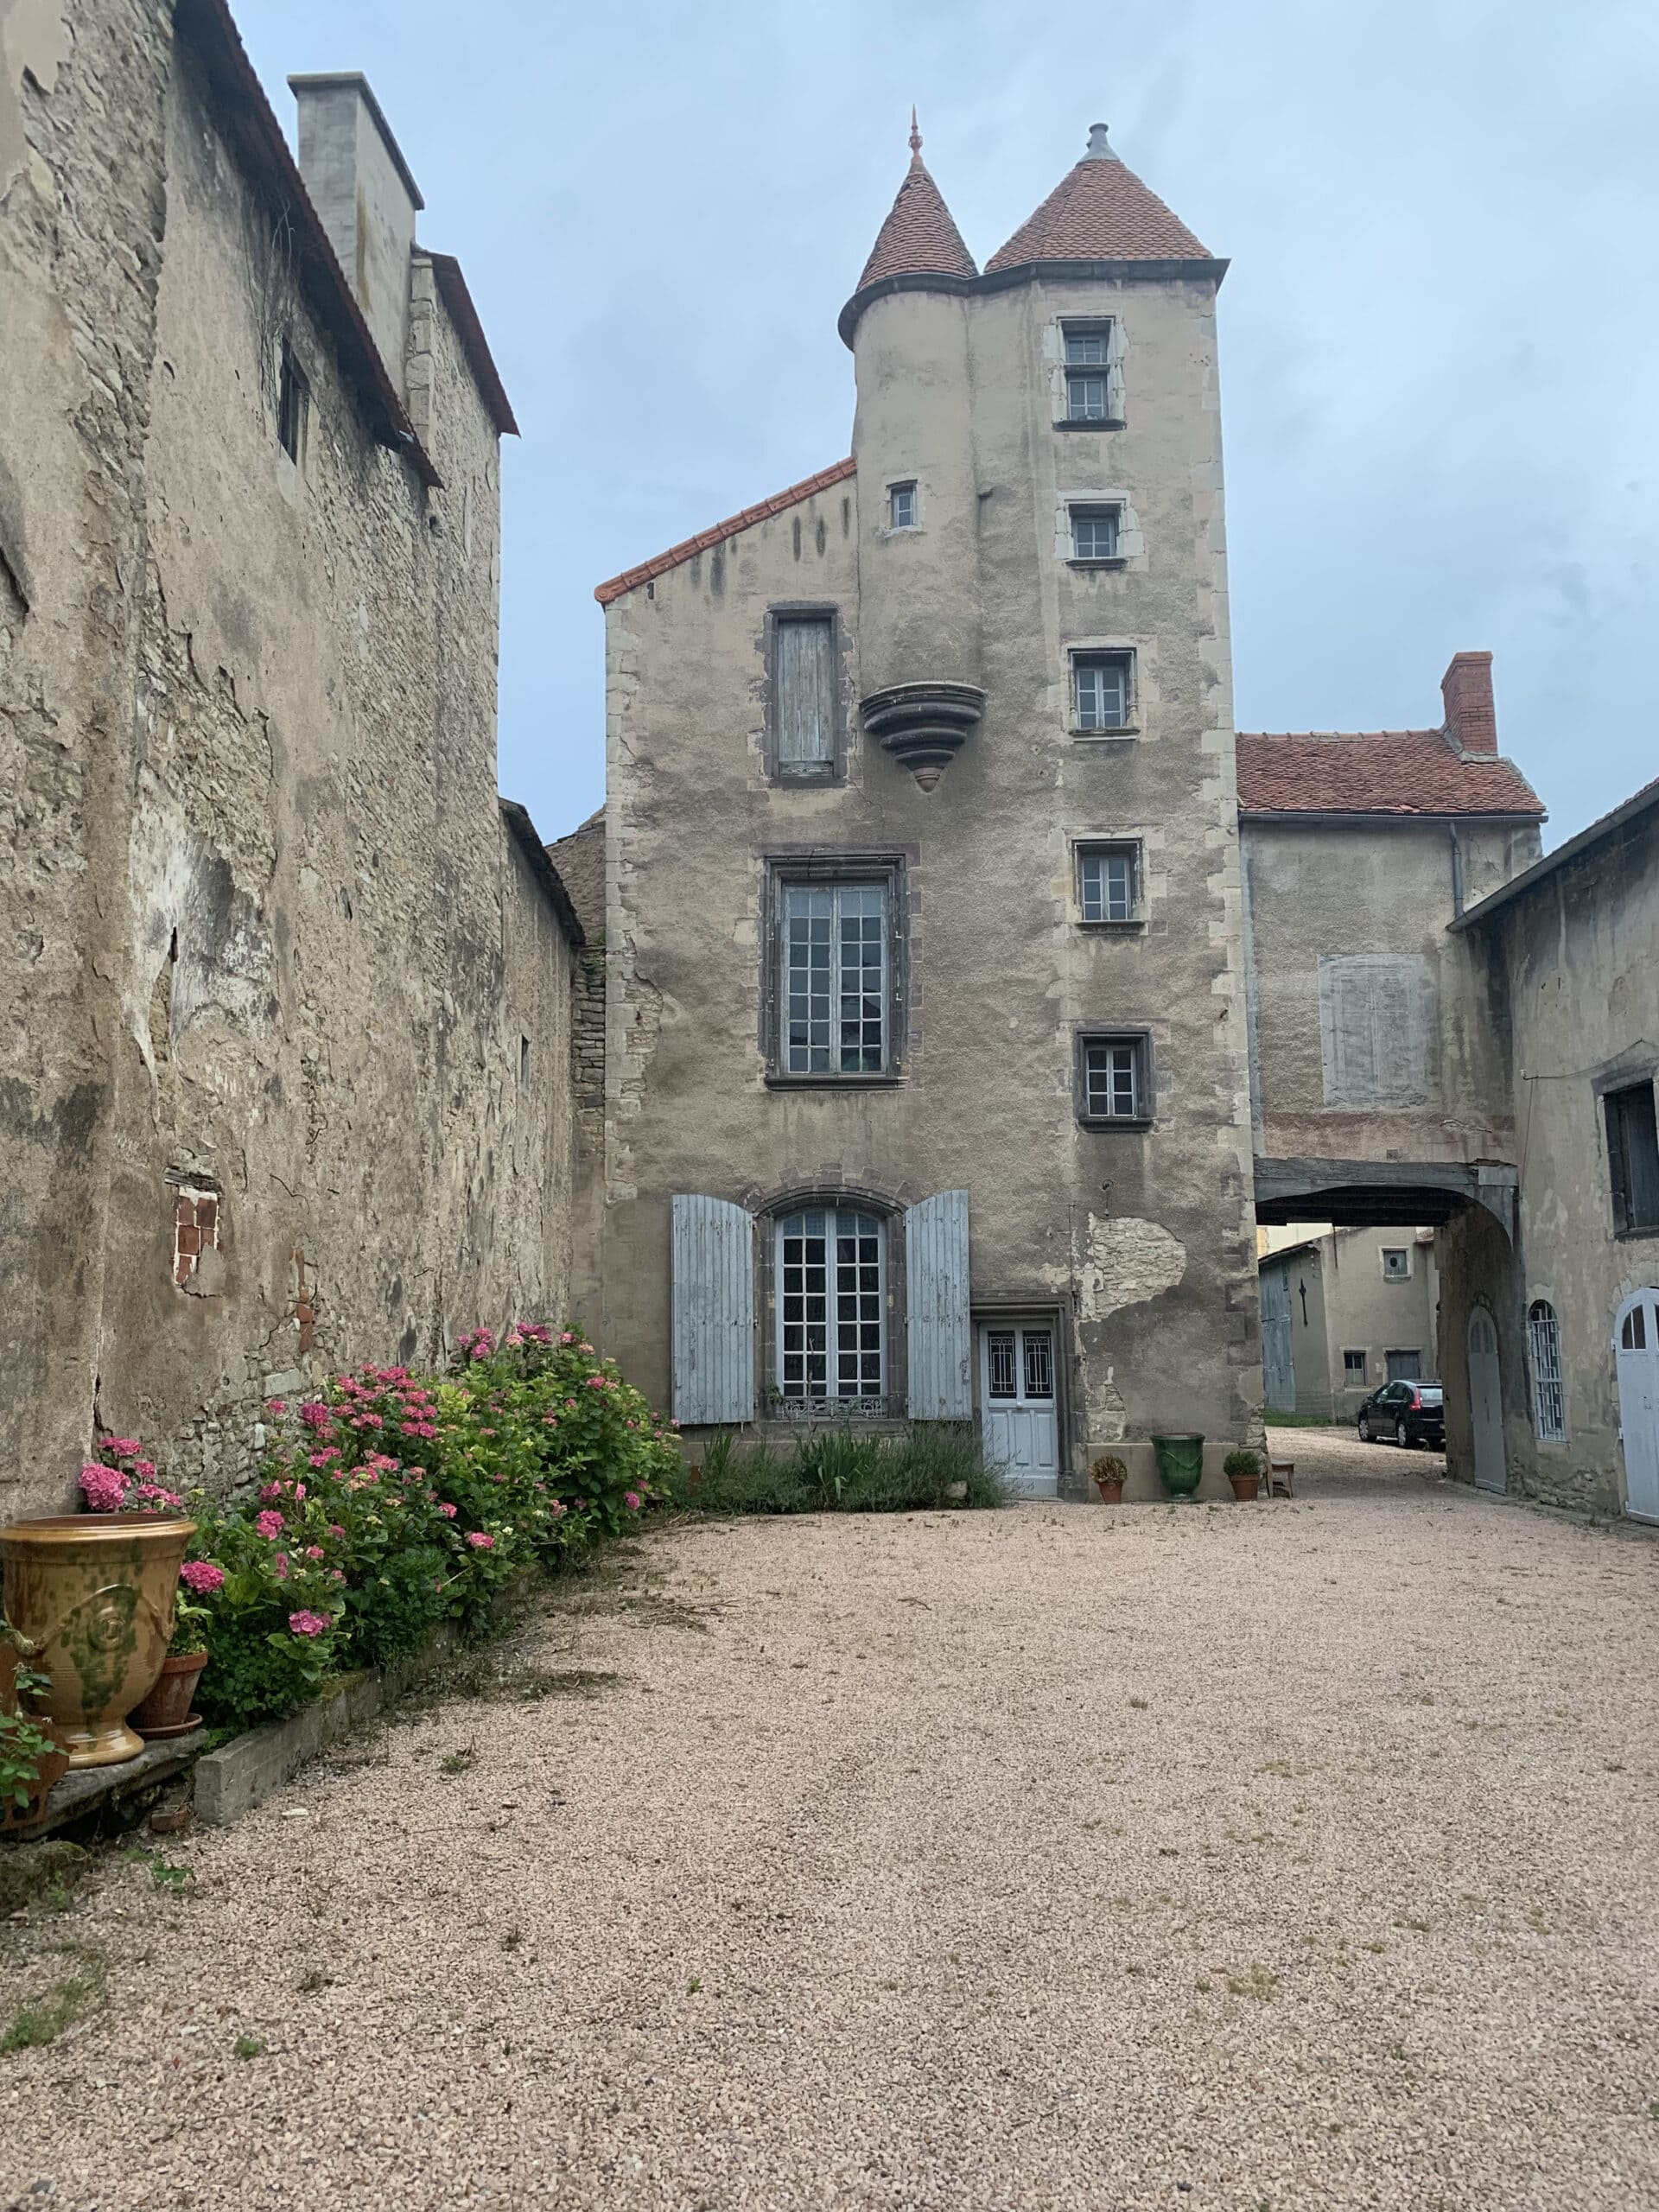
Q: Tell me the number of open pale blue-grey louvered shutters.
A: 2